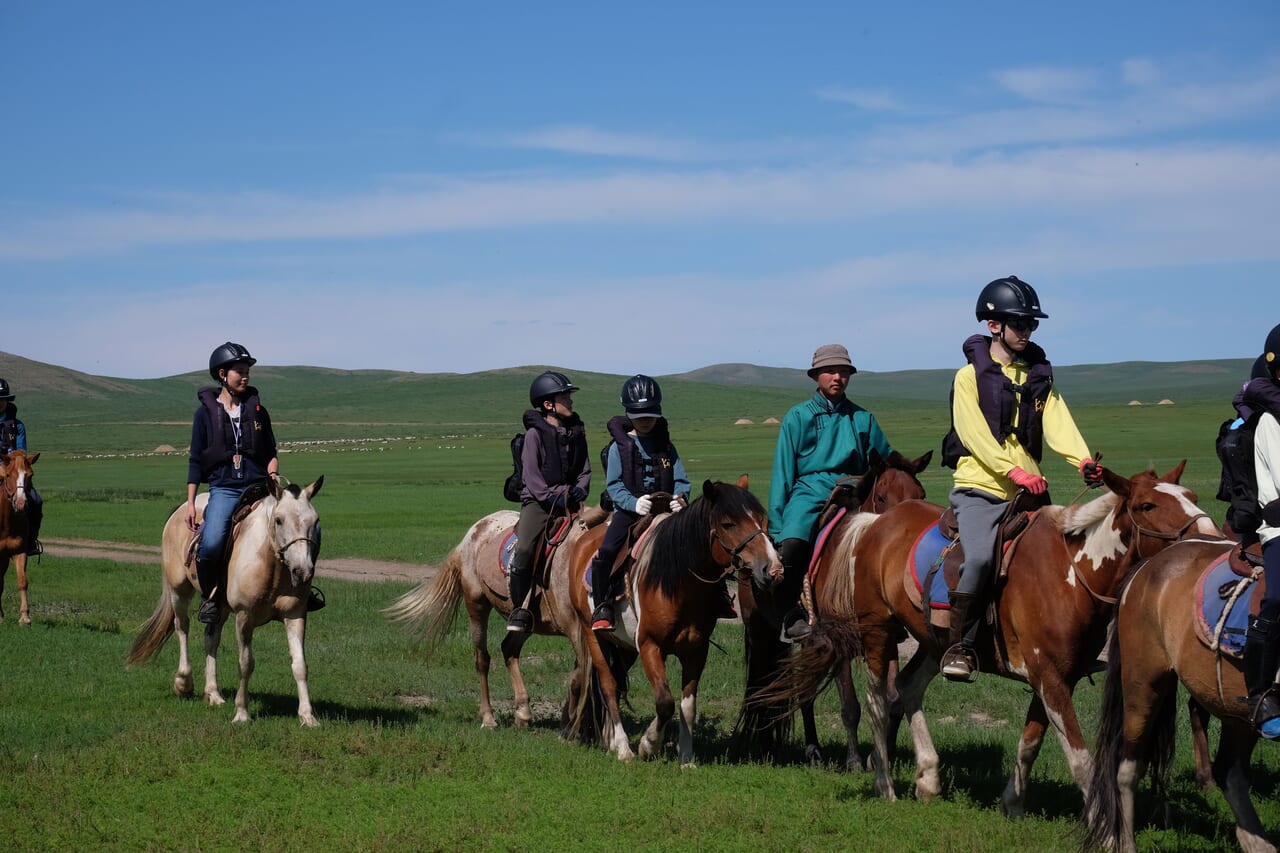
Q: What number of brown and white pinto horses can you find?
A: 2